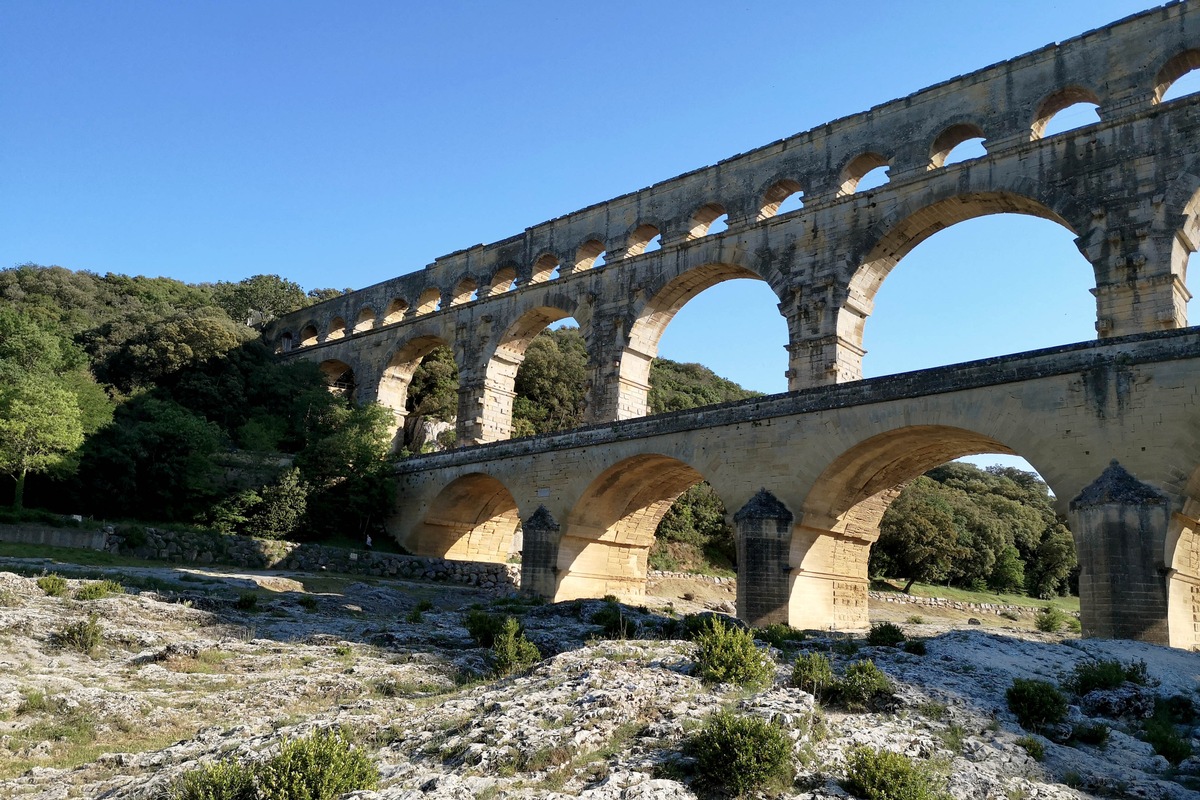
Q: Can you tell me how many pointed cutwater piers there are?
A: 3